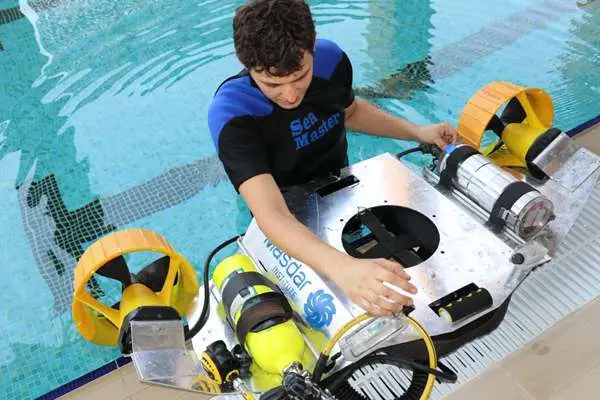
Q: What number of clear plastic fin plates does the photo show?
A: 2